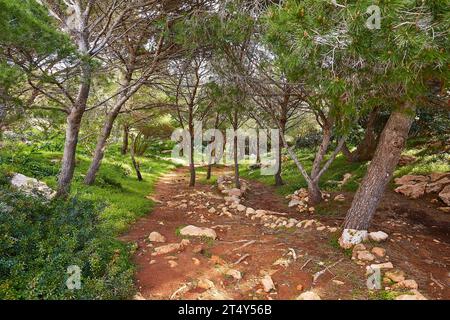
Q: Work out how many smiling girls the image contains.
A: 0